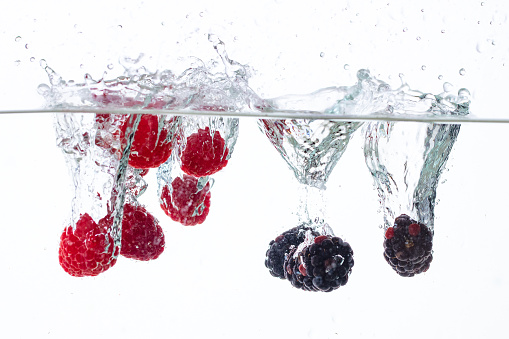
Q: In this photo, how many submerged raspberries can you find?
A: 5